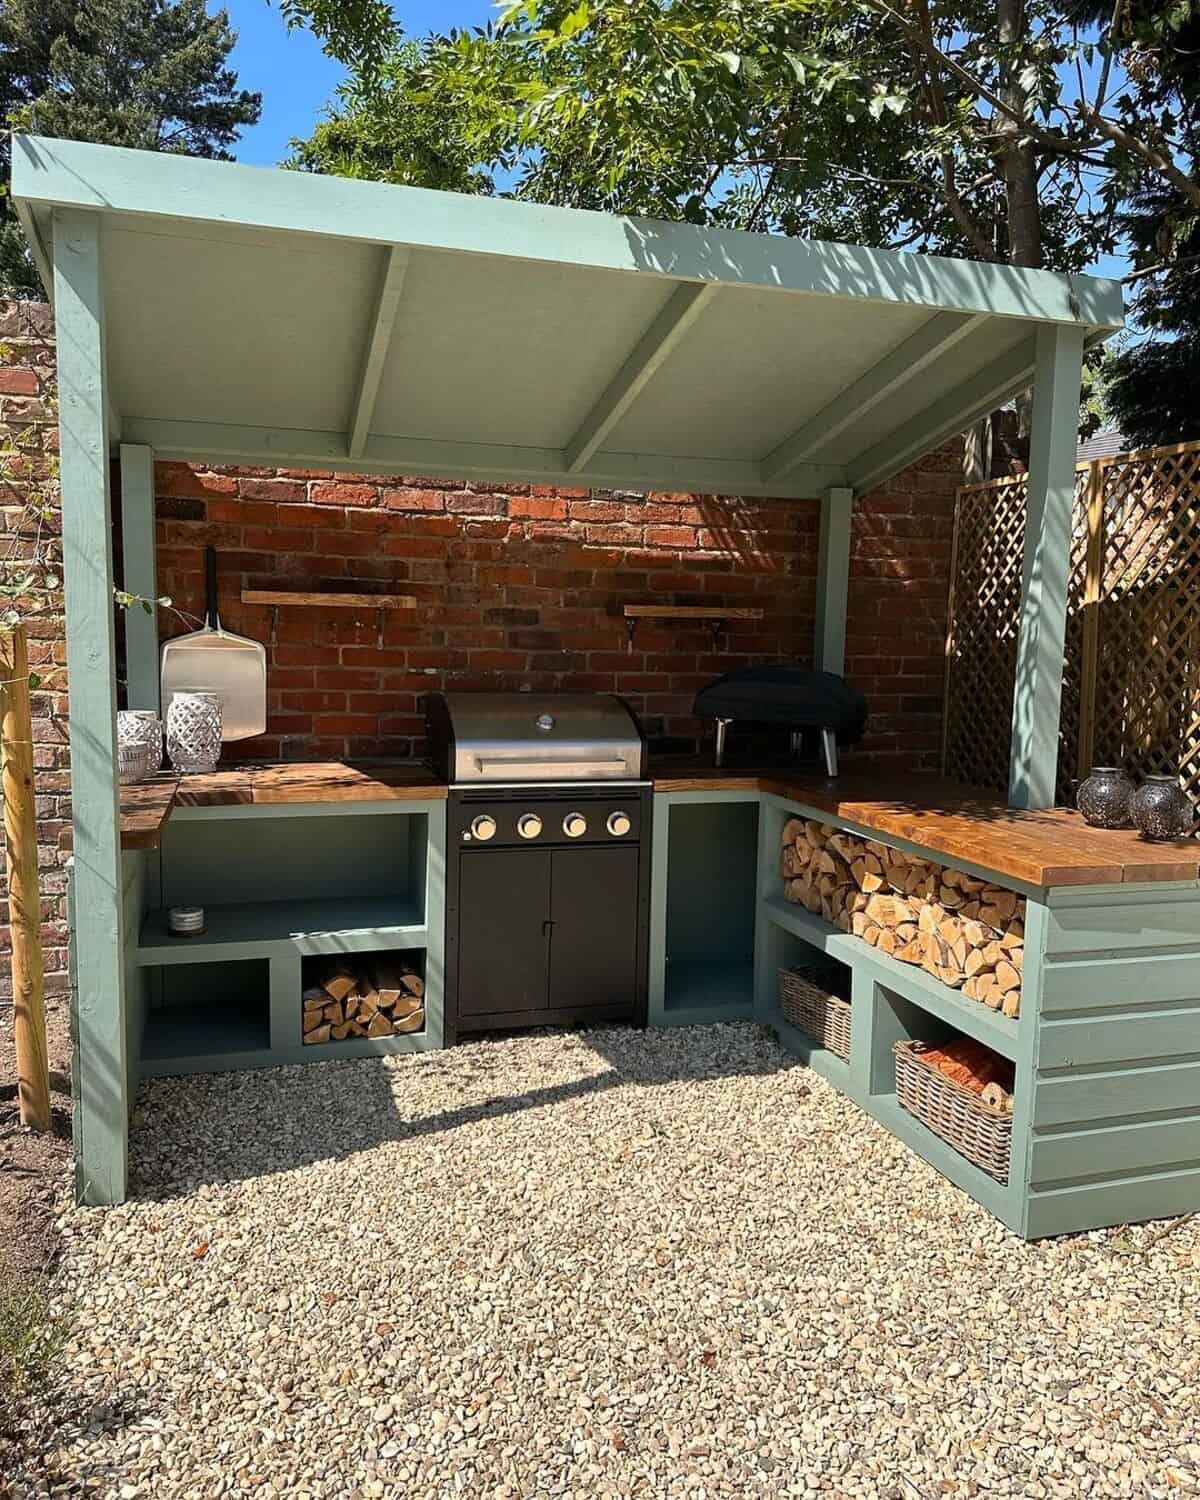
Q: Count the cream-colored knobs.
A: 4